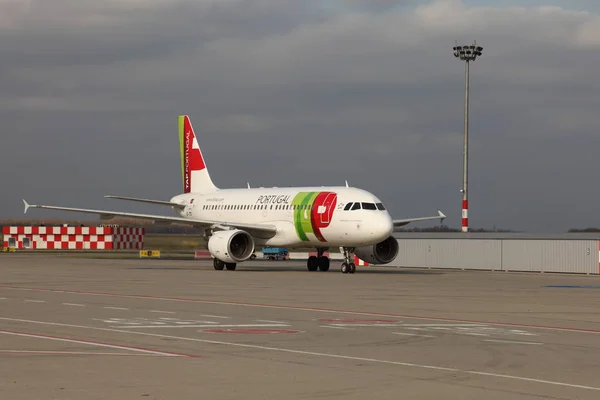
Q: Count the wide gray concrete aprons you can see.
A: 1